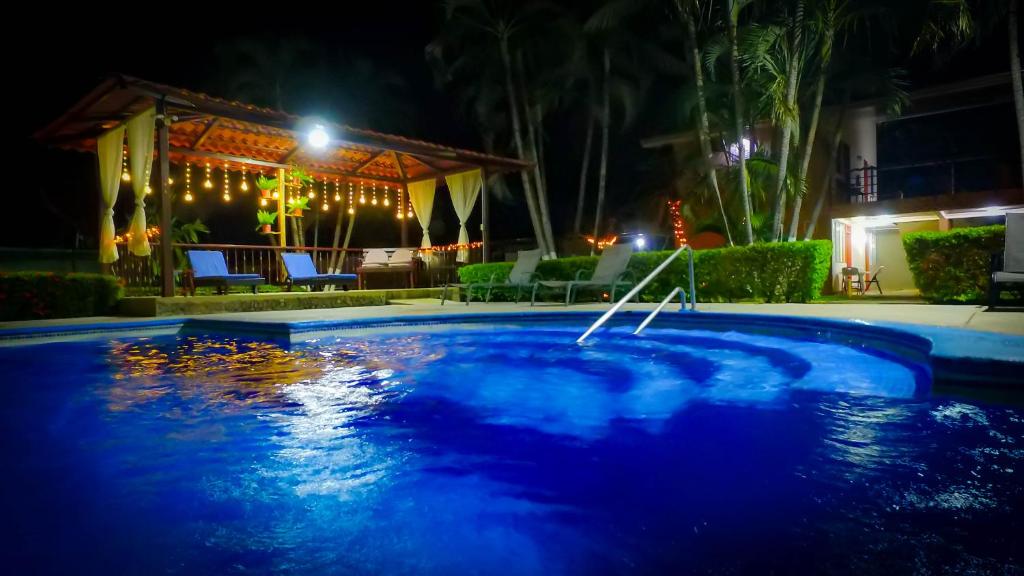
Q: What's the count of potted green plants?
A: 4